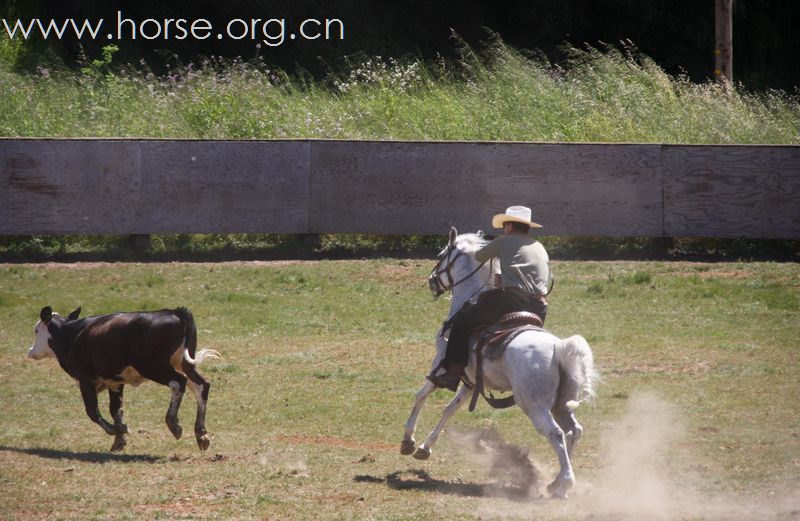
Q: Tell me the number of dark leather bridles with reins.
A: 1